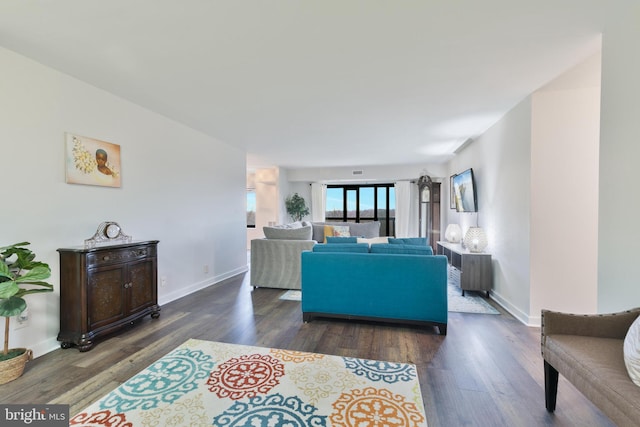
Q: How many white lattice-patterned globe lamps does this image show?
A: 2